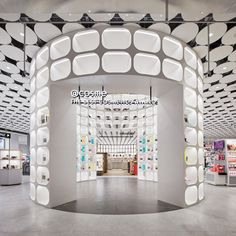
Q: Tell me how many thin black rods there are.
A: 3